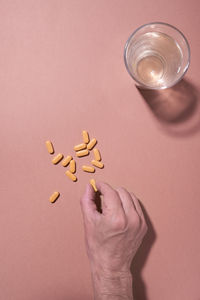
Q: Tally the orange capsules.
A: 14